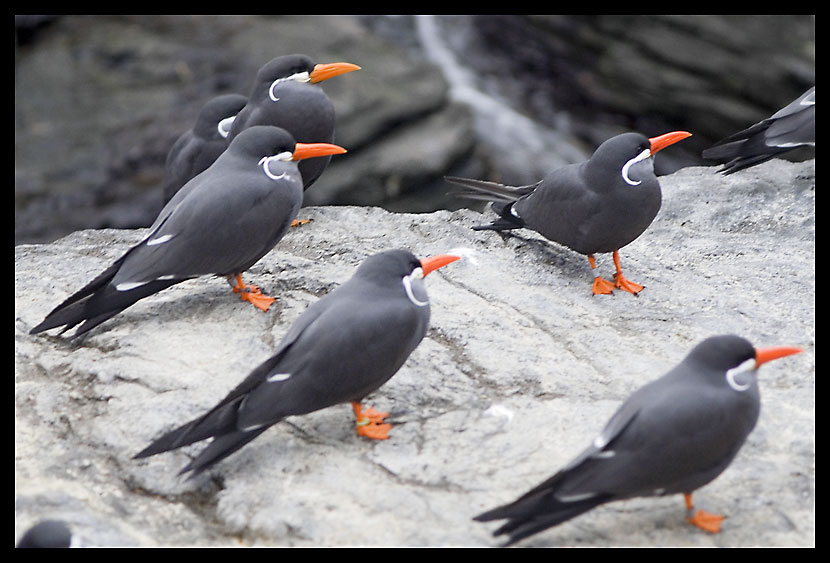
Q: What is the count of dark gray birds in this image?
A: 8